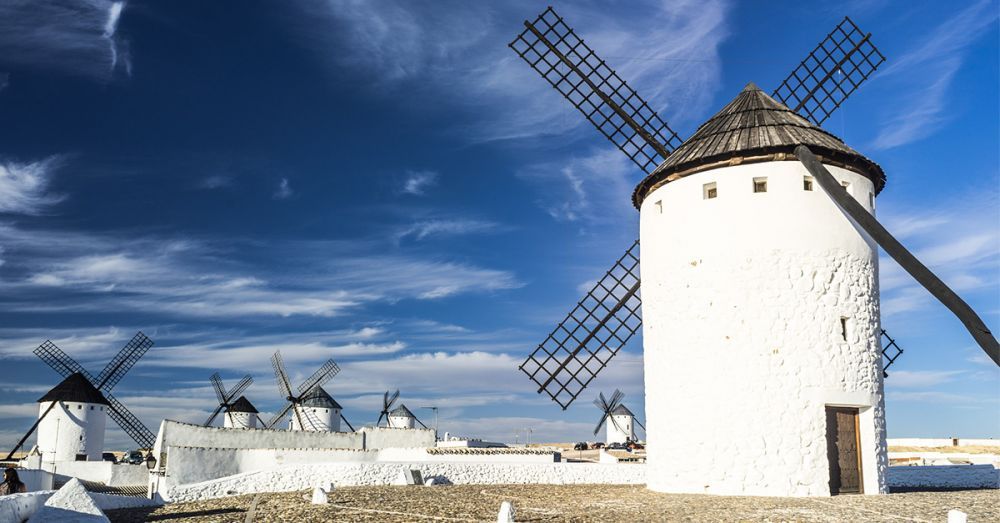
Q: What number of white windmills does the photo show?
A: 6